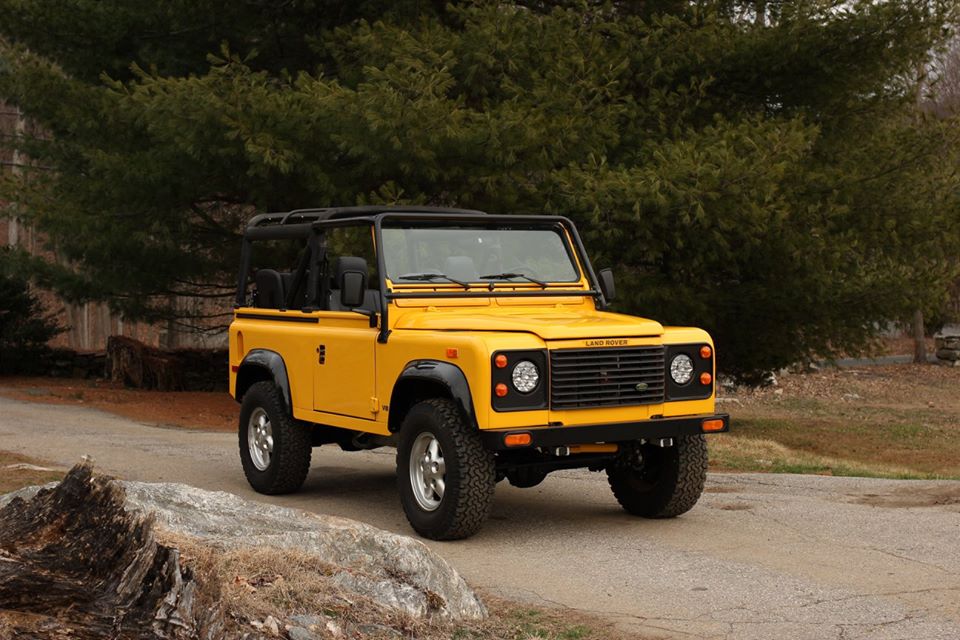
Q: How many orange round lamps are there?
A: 4